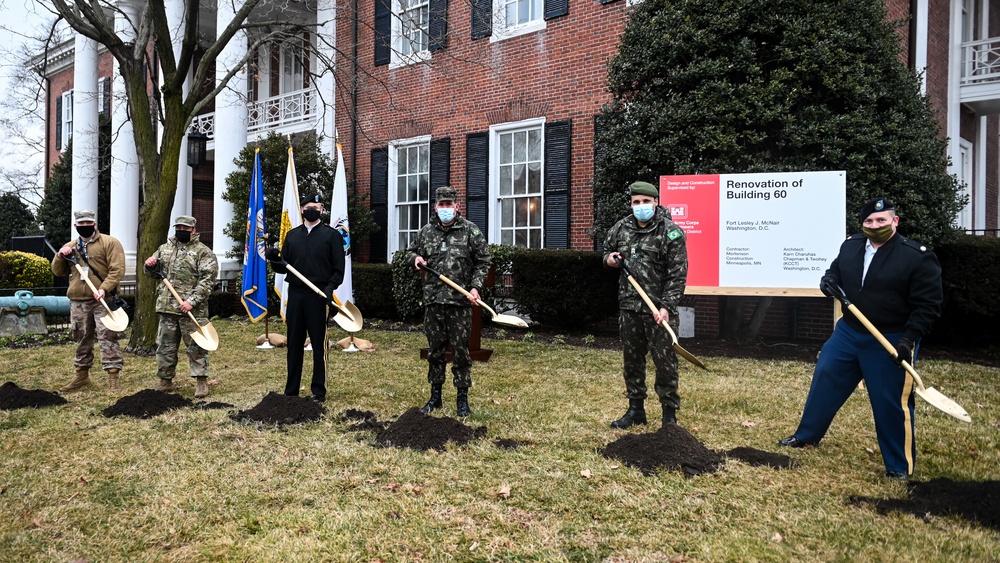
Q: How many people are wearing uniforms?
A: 6